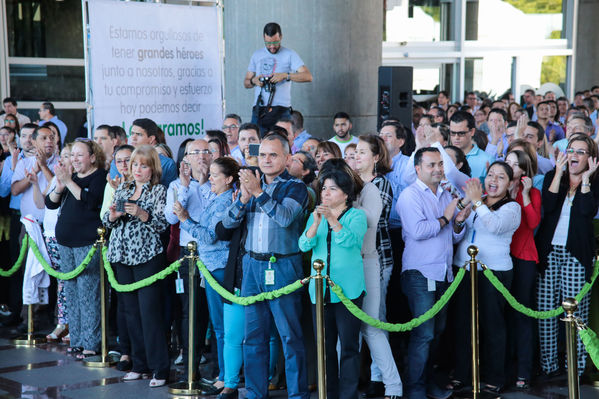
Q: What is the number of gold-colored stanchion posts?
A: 6